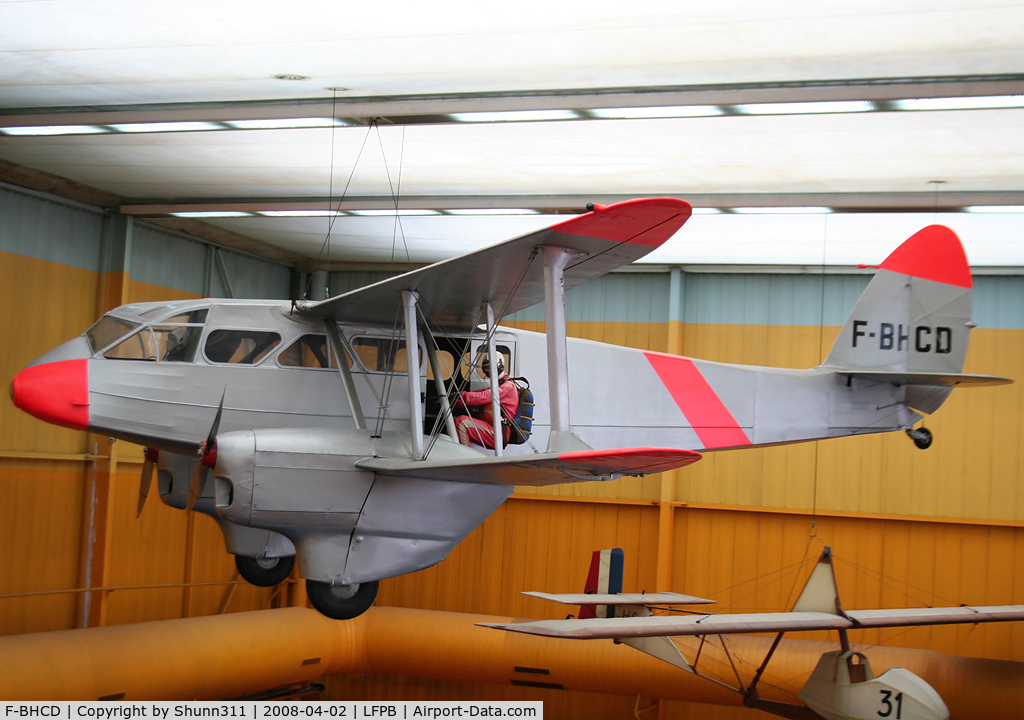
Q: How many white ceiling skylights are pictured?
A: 14